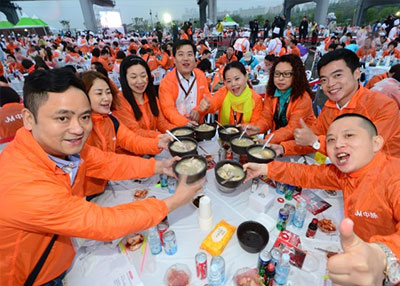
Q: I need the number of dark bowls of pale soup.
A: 8